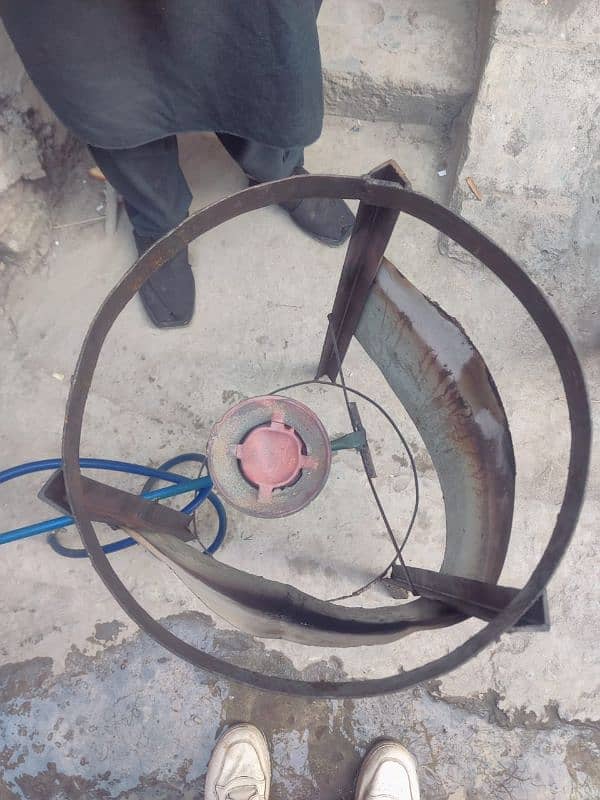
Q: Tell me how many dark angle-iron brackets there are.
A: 3